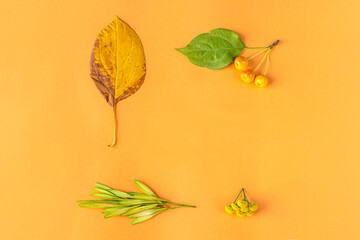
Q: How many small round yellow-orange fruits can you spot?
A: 3